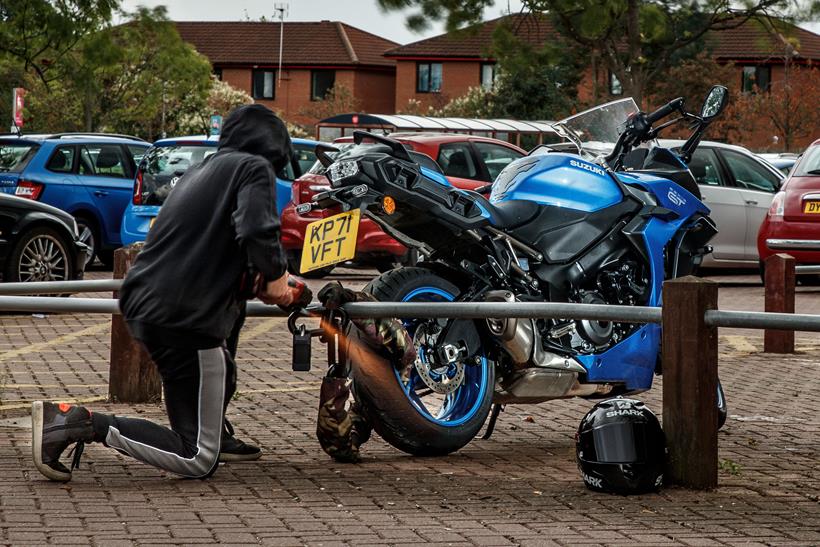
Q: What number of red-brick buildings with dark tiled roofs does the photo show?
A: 2